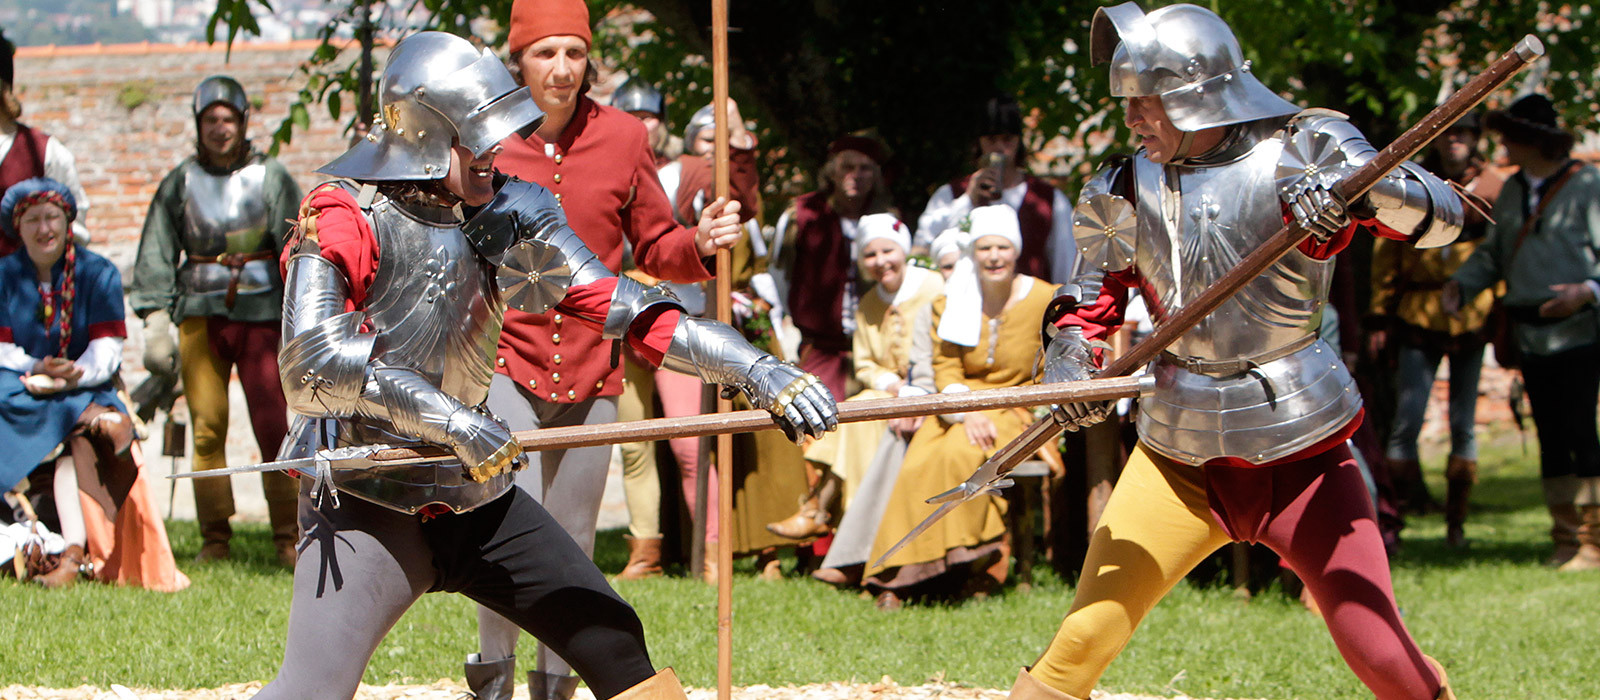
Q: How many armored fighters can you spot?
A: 2